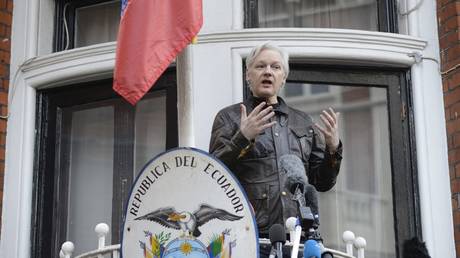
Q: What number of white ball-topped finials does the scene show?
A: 5